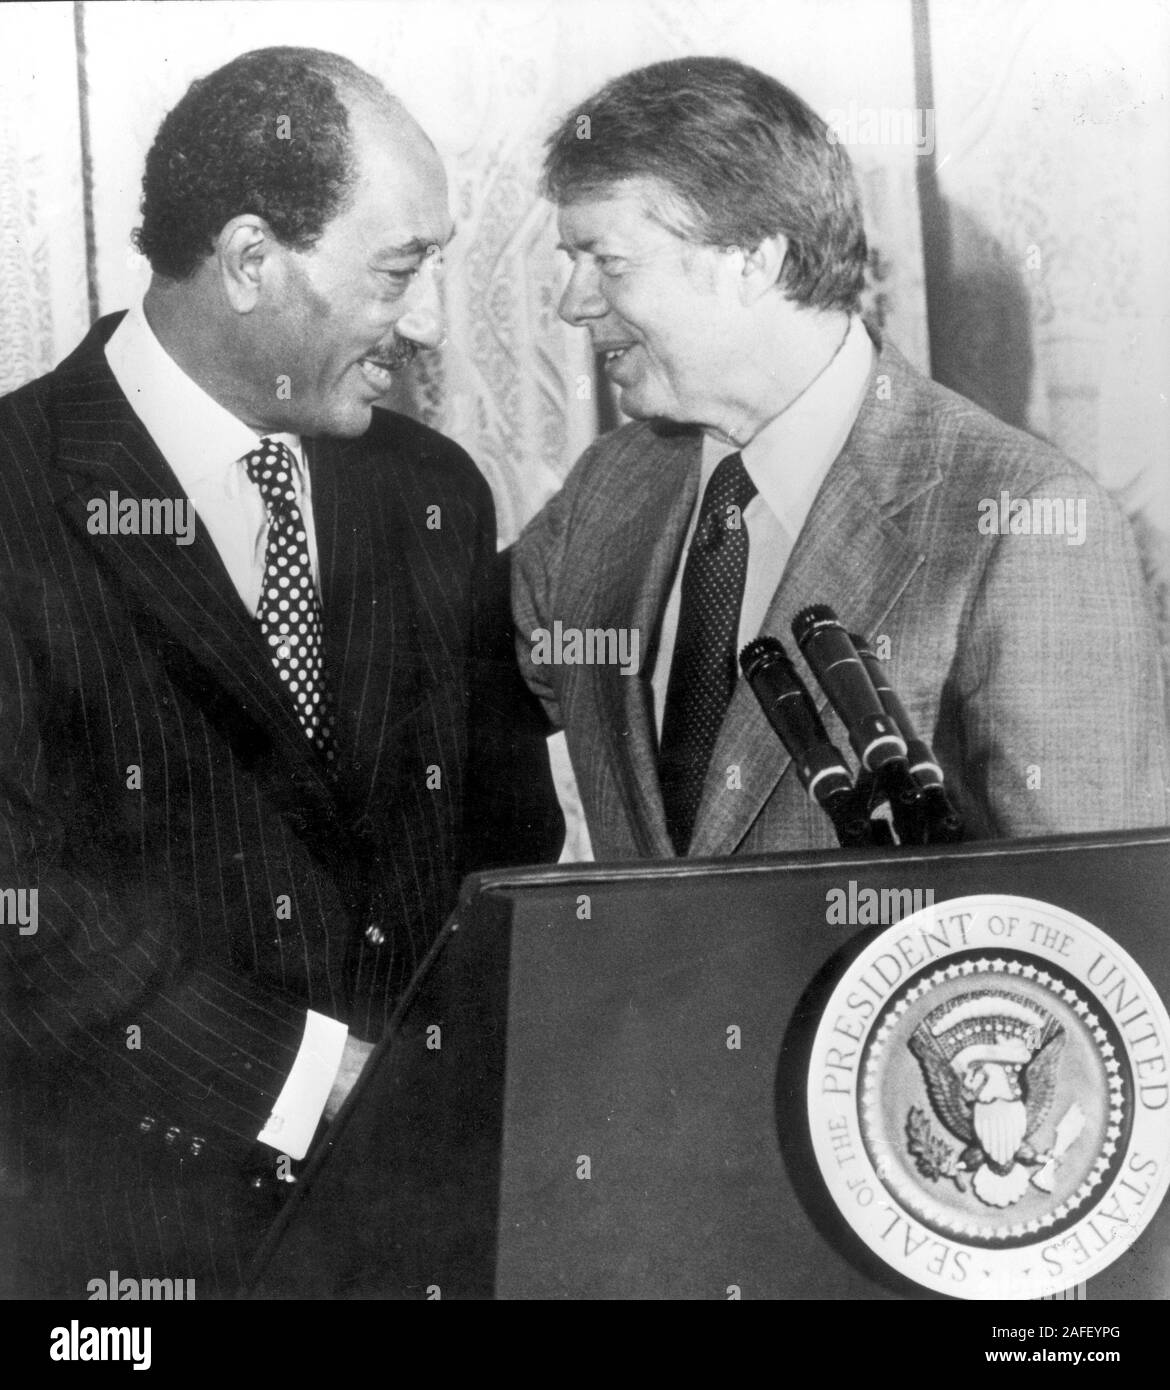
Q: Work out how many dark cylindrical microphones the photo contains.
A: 3